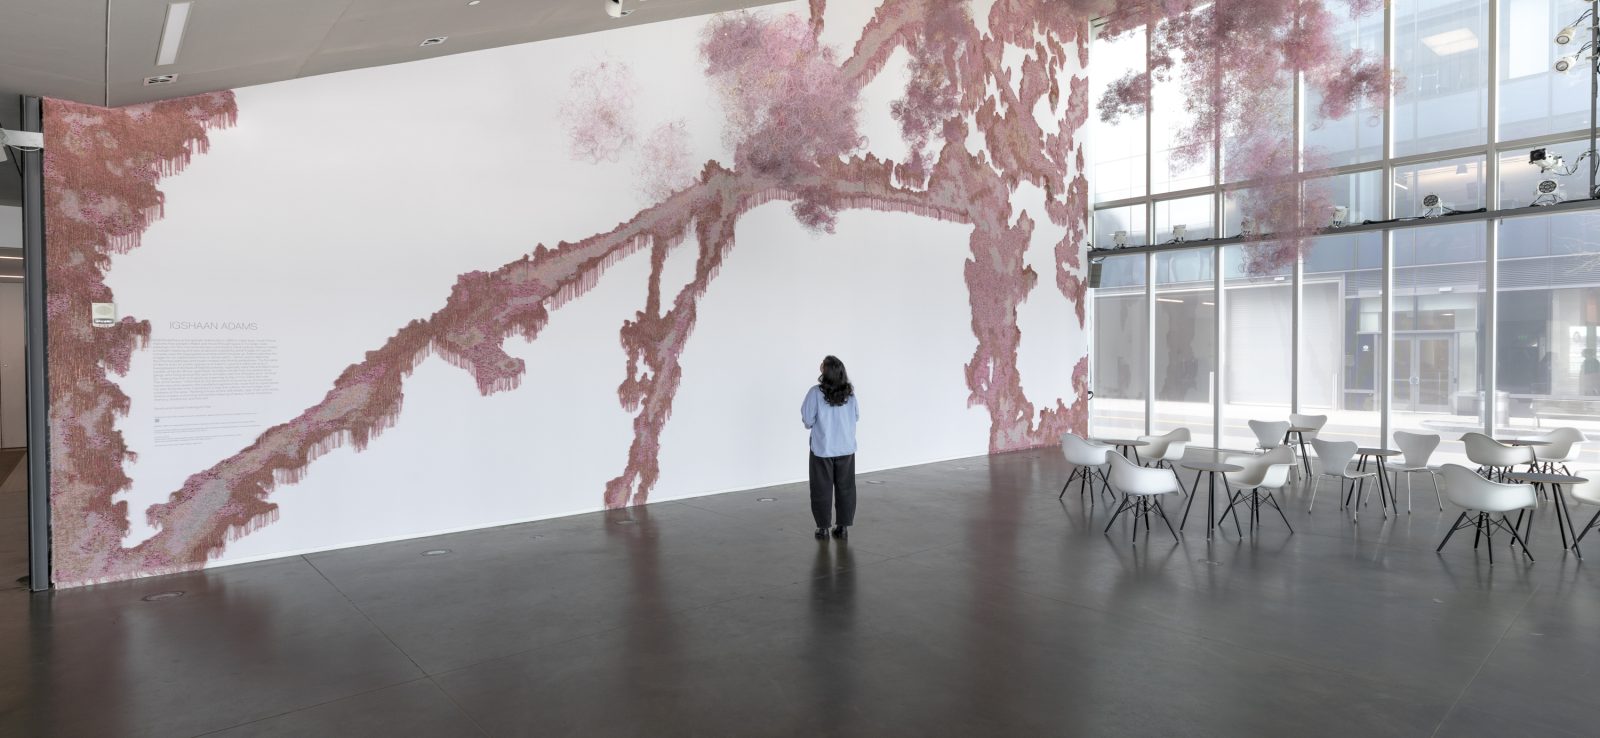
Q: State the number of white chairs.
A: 12